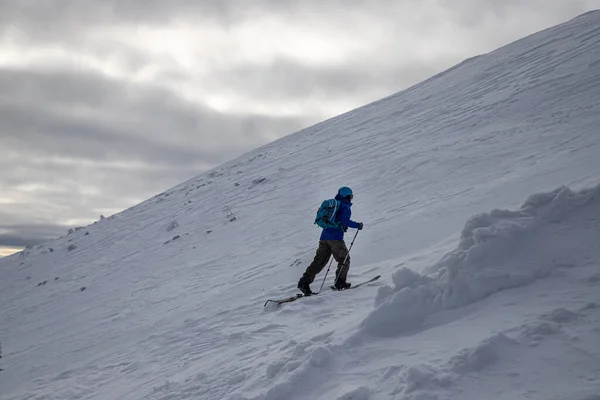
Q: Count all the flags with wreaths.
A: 0